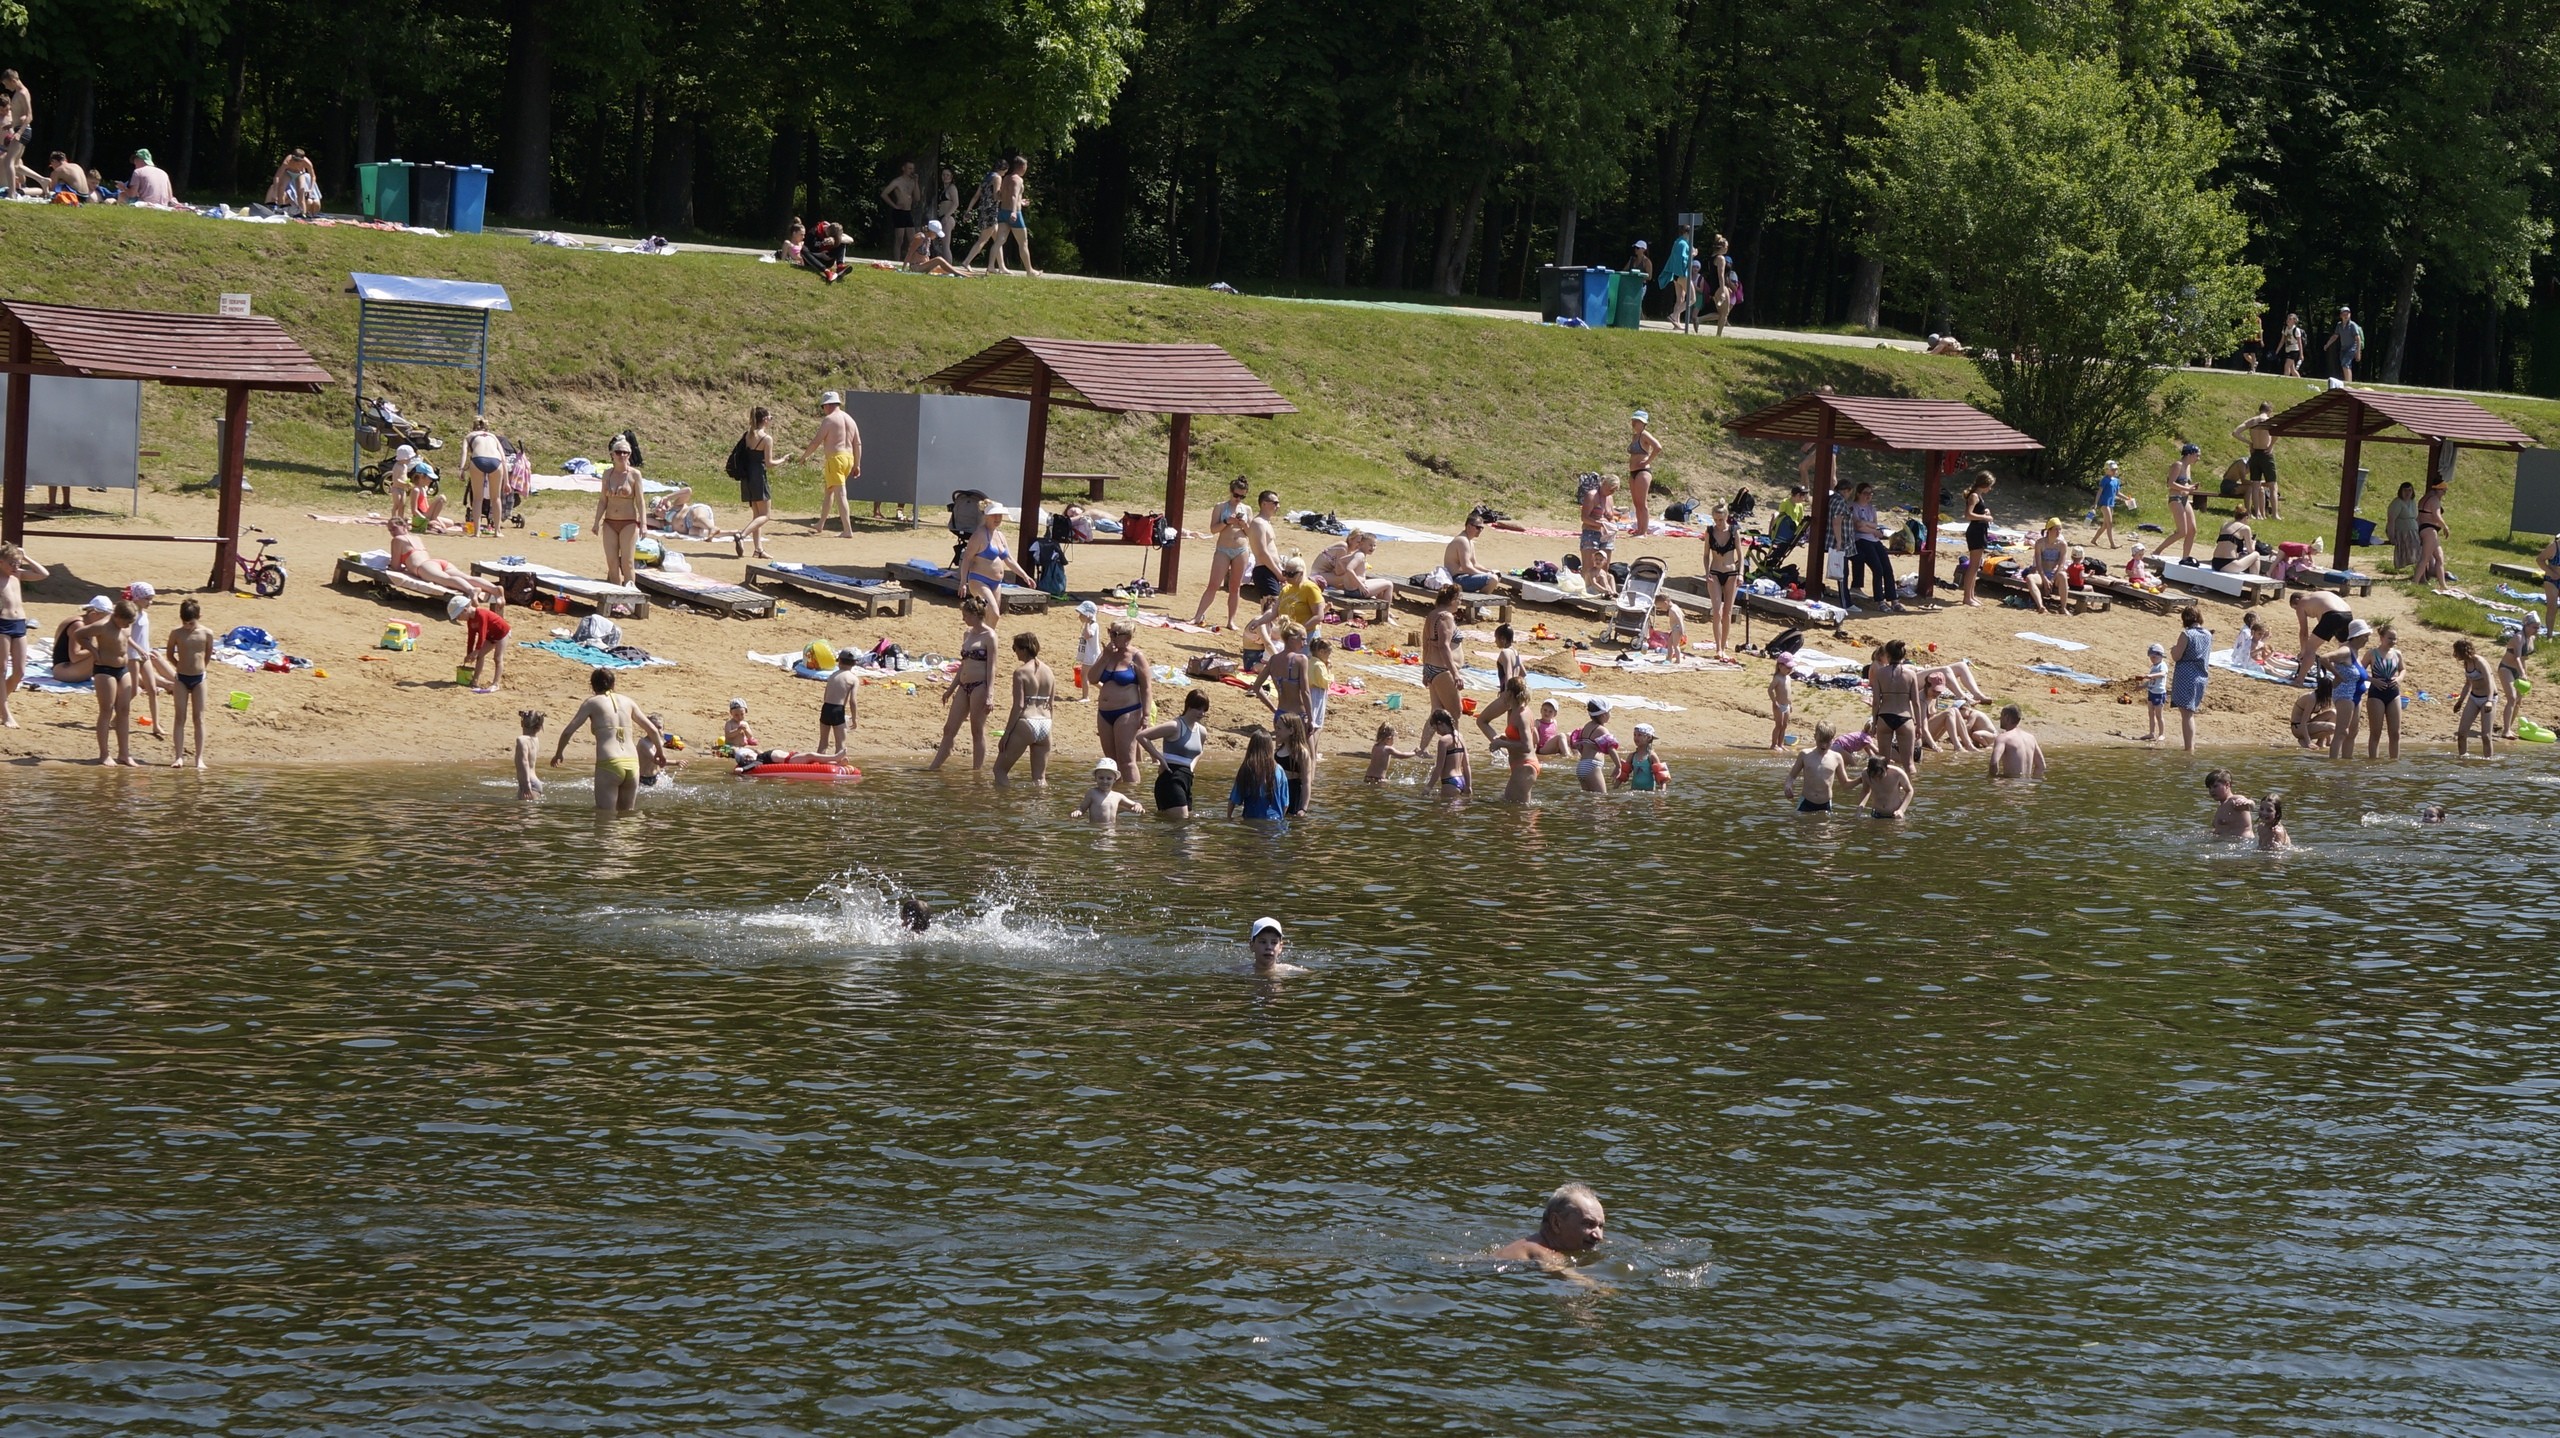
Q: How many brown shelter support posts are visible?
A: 8